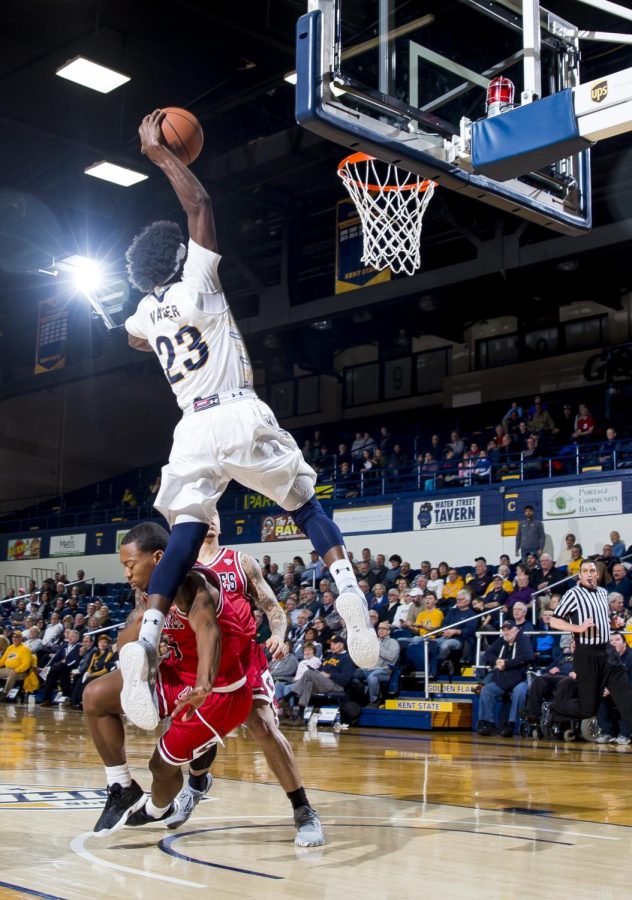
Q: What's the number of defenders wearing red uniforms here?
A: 2